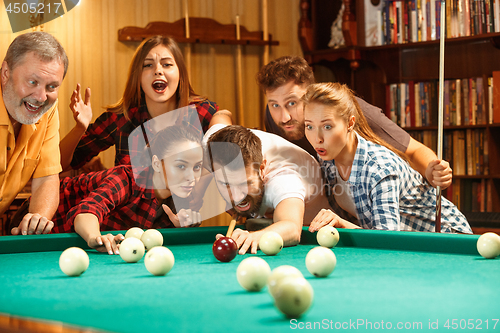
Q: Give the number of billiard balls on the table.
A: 13